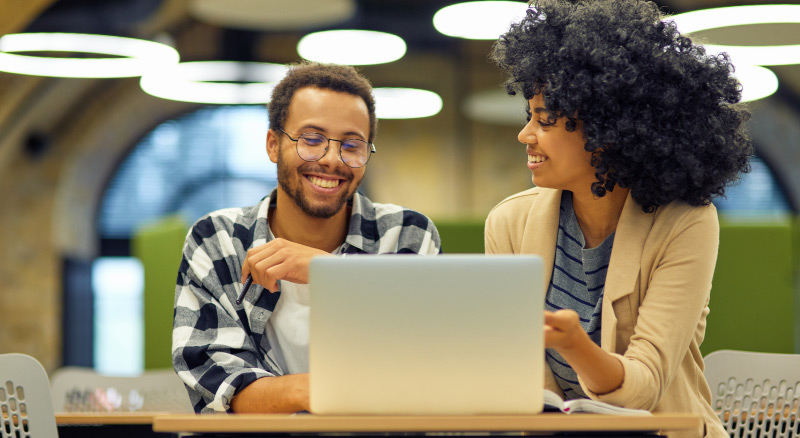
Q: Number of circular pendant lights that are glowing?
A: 7